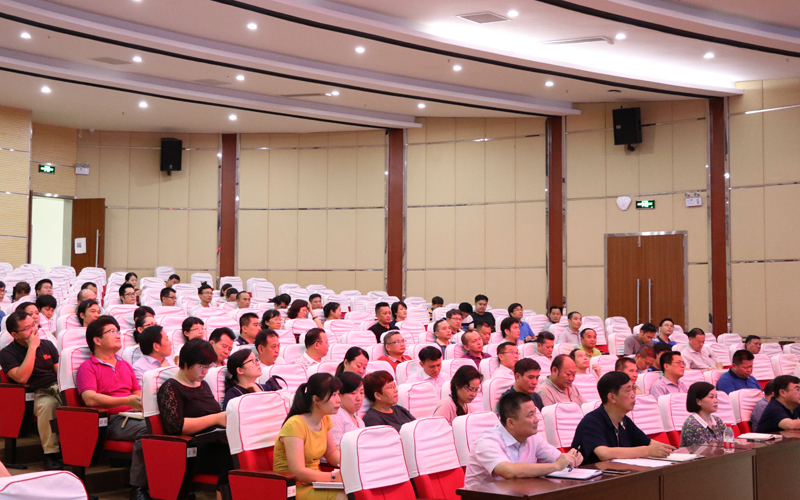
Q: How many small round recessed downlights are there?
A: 15